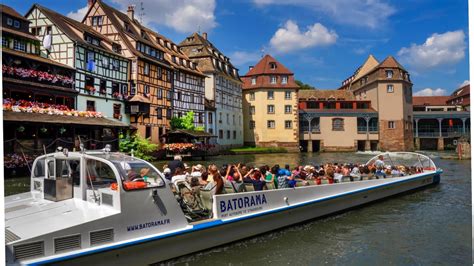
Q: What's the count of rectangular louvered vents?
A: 3